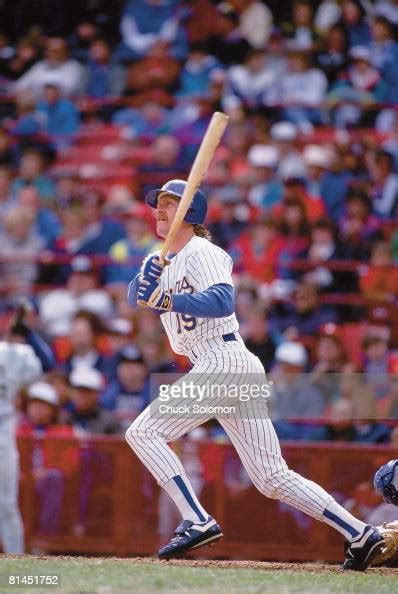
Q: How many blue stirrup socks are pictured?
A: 2